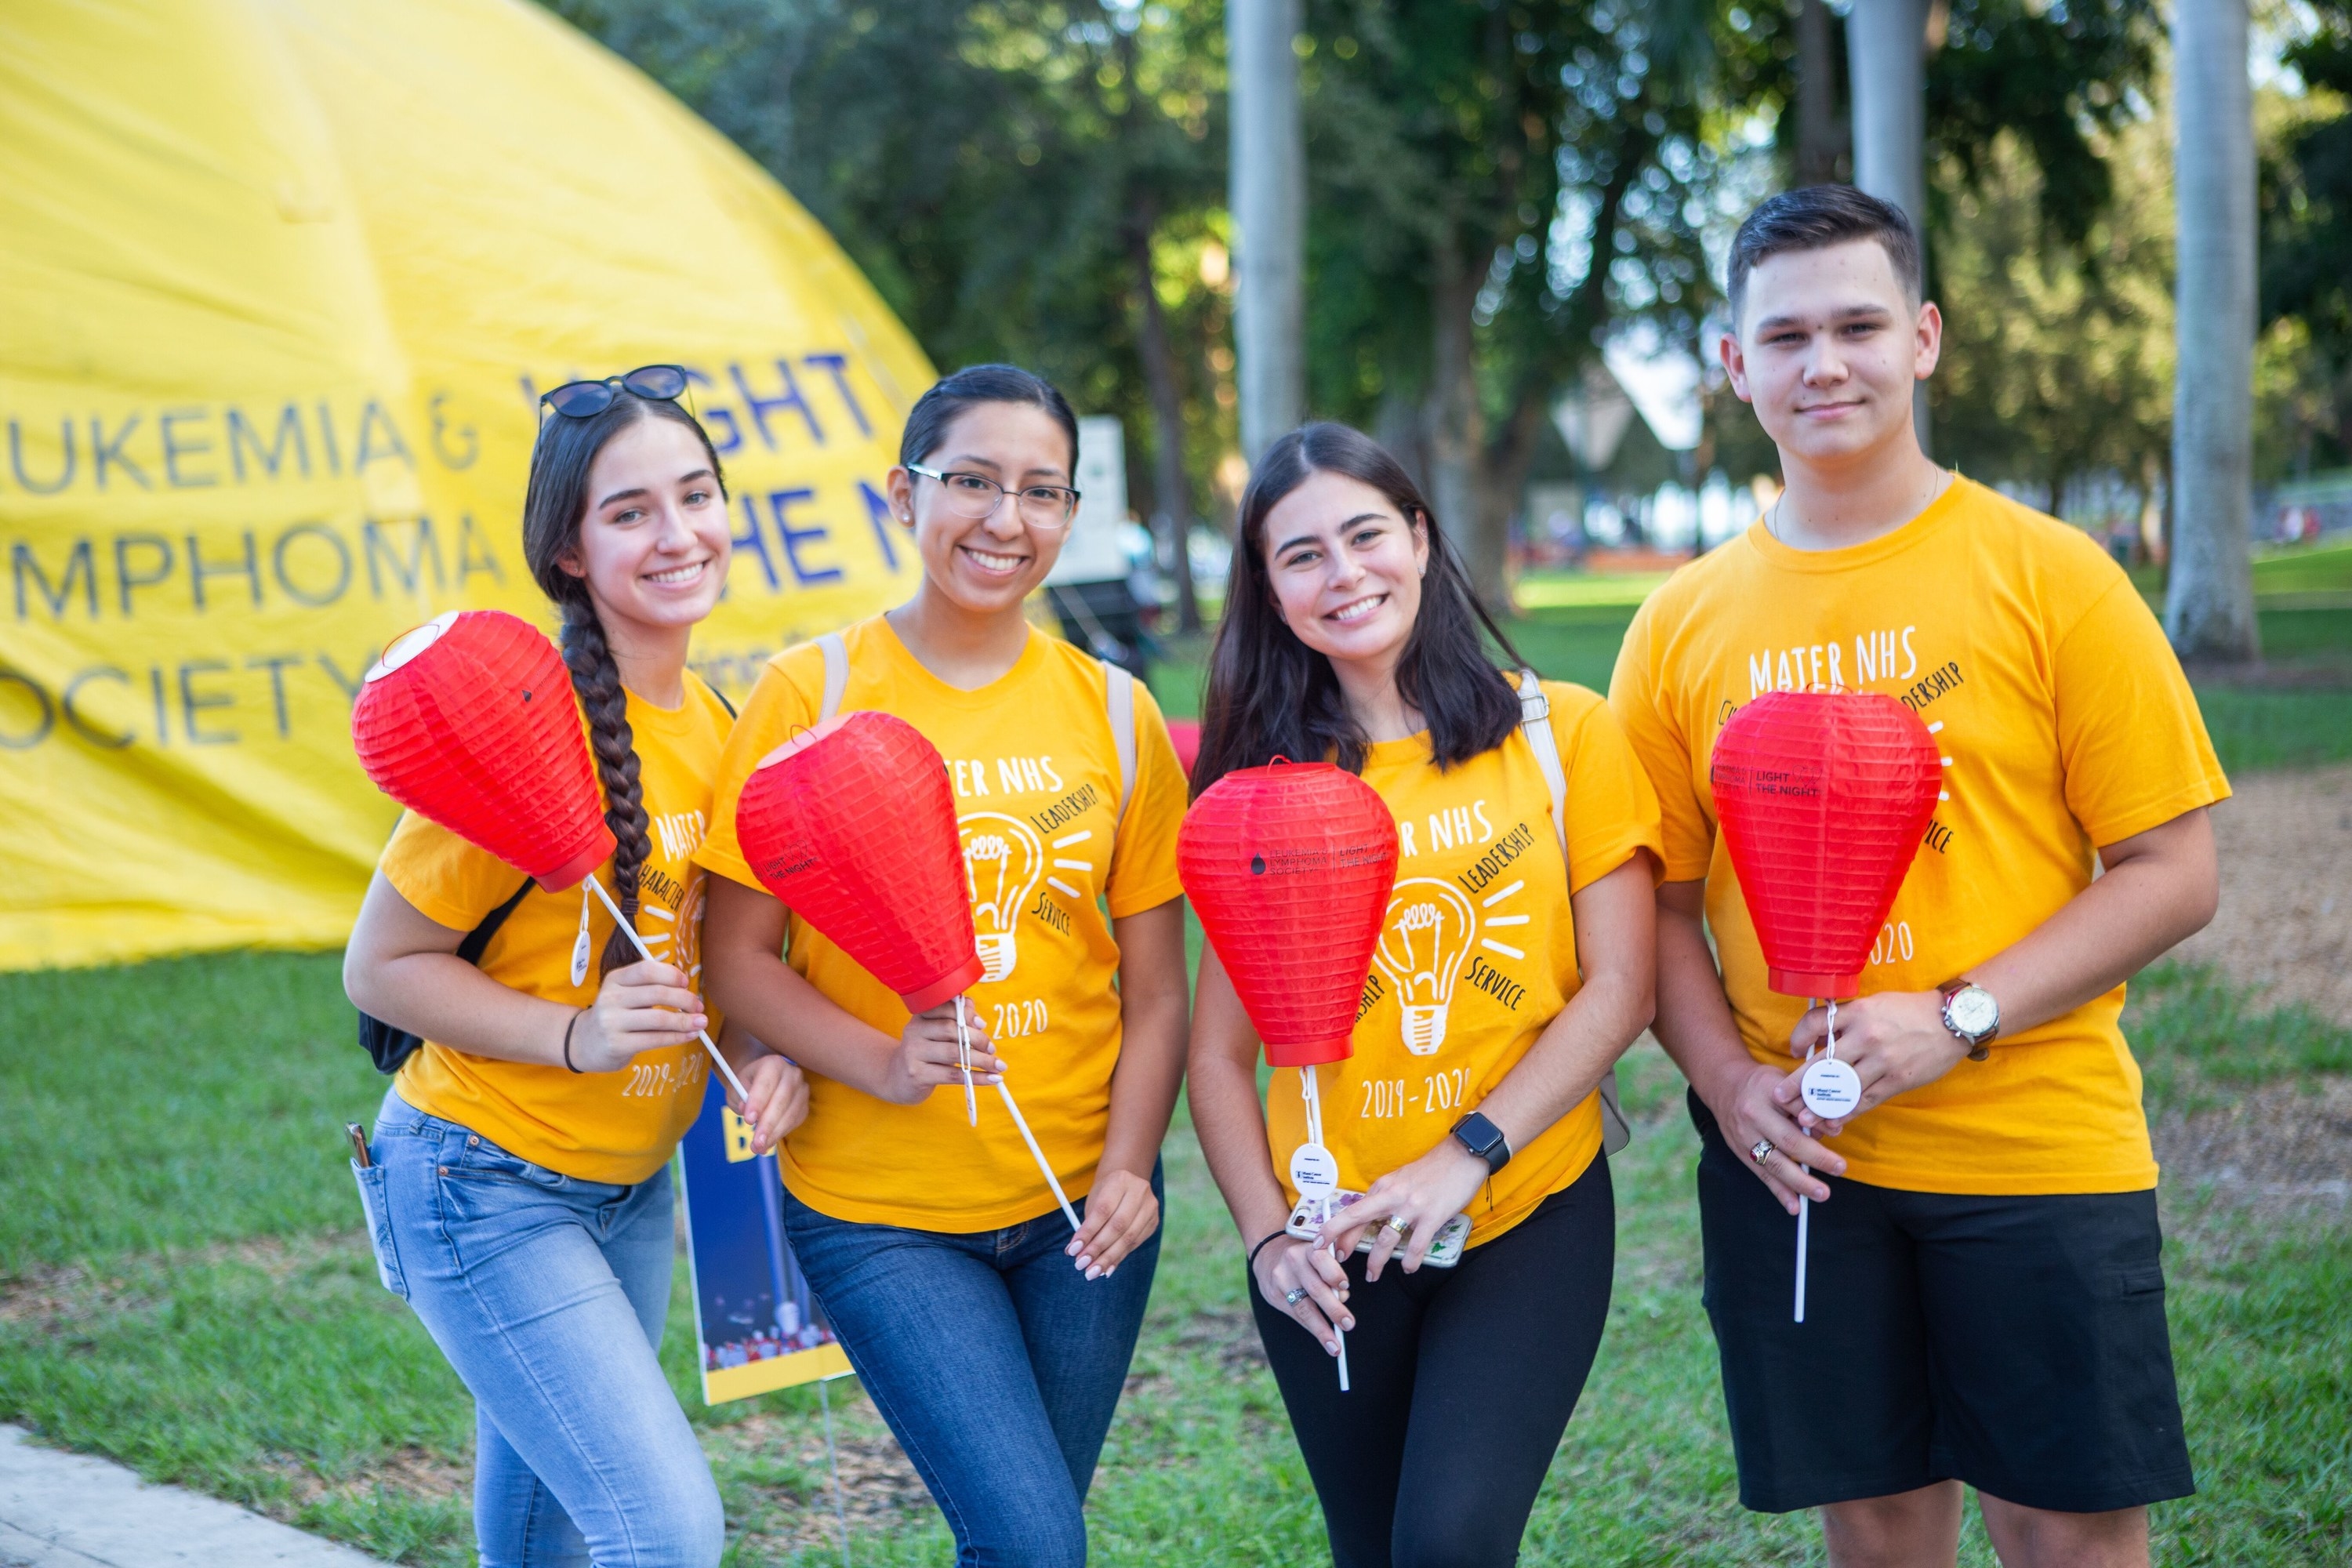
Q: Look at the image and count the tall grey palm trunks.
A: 3